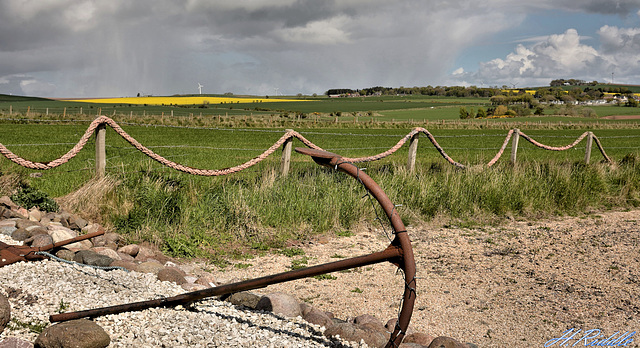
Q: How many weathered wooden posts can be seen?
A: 5